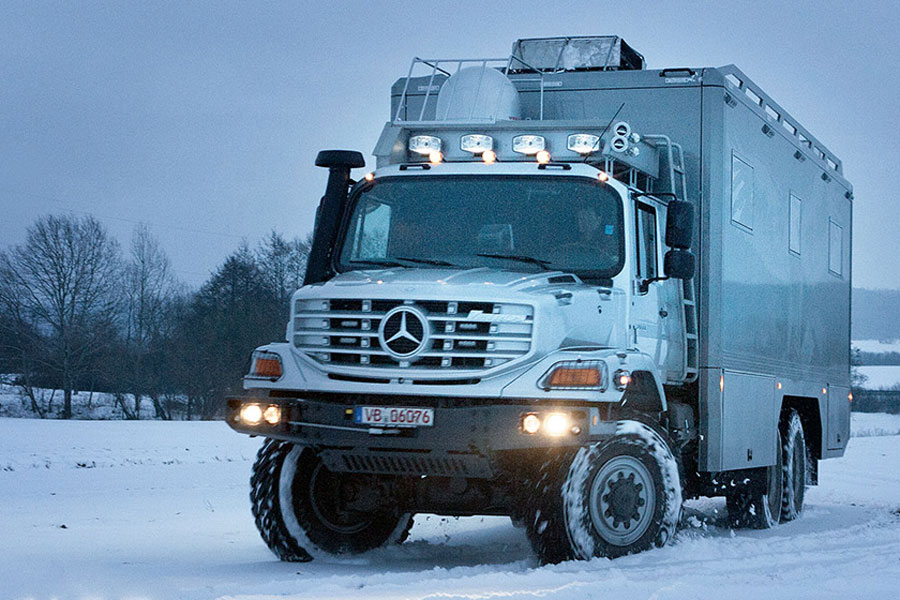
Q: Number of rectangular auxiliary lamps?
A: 4